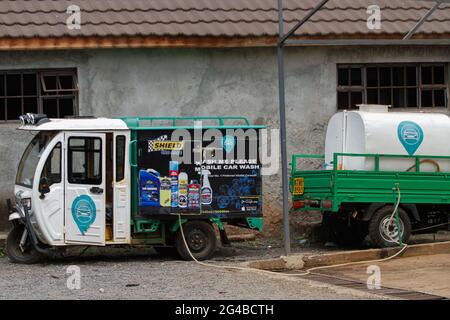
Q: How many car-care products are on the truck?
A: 6